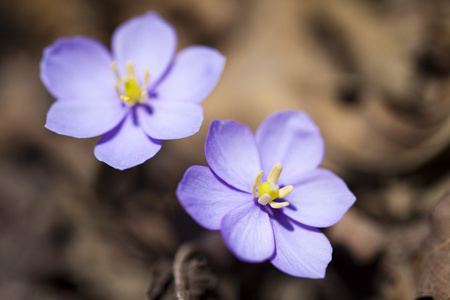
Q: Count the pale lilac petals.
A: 12